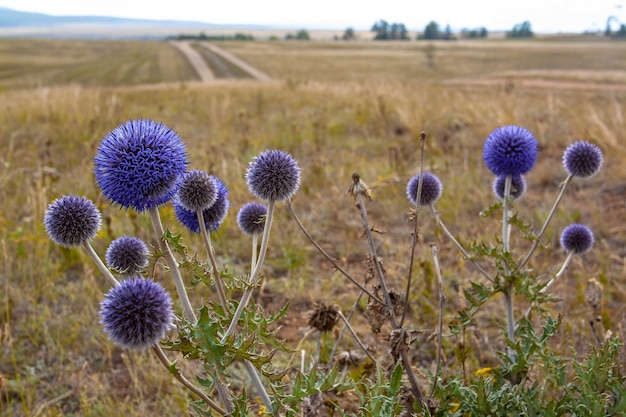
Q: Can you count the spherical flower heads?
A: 13